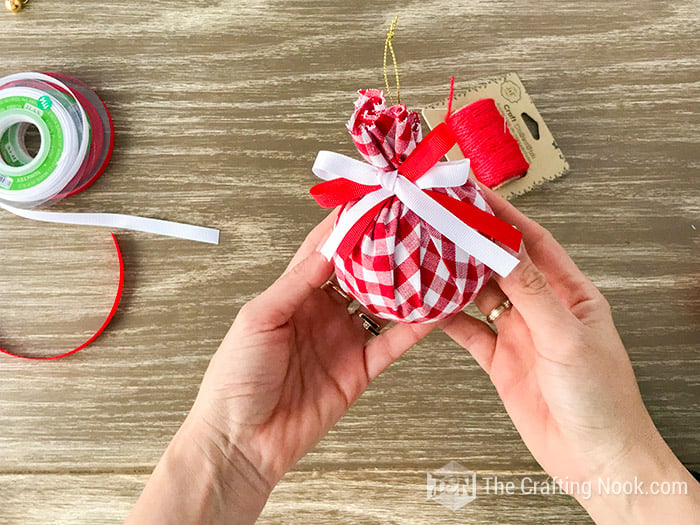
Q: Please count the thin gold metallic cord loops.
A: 1